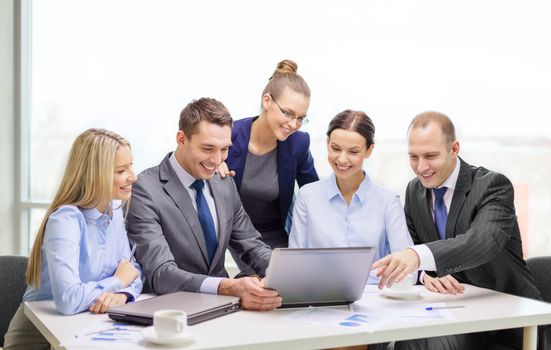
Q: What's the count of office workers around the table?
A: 5